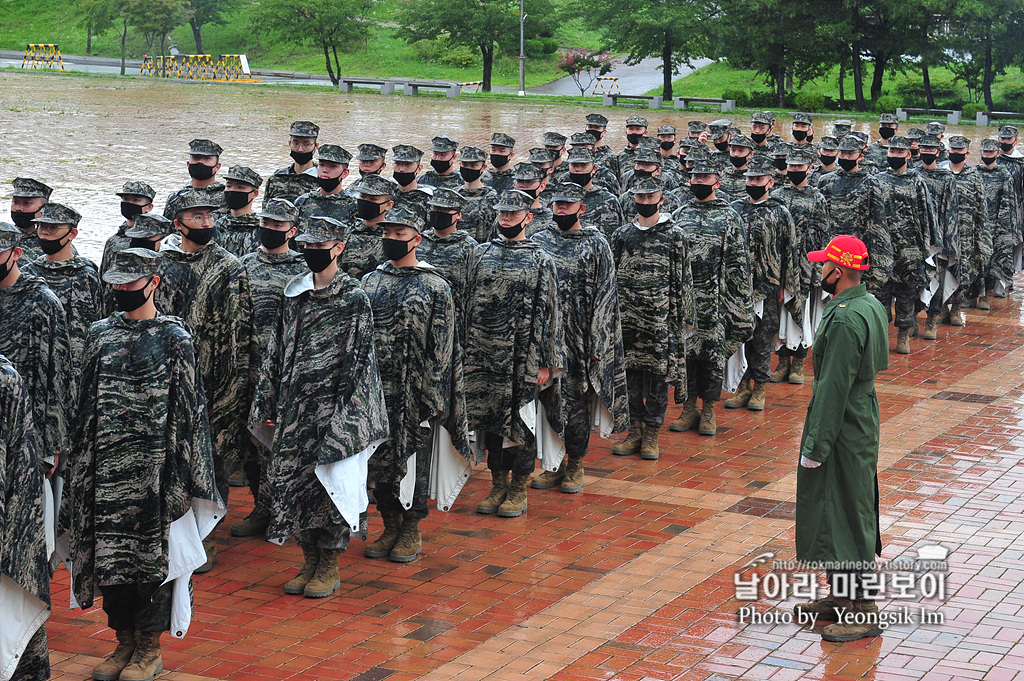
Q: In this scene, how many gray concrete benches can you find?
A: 6